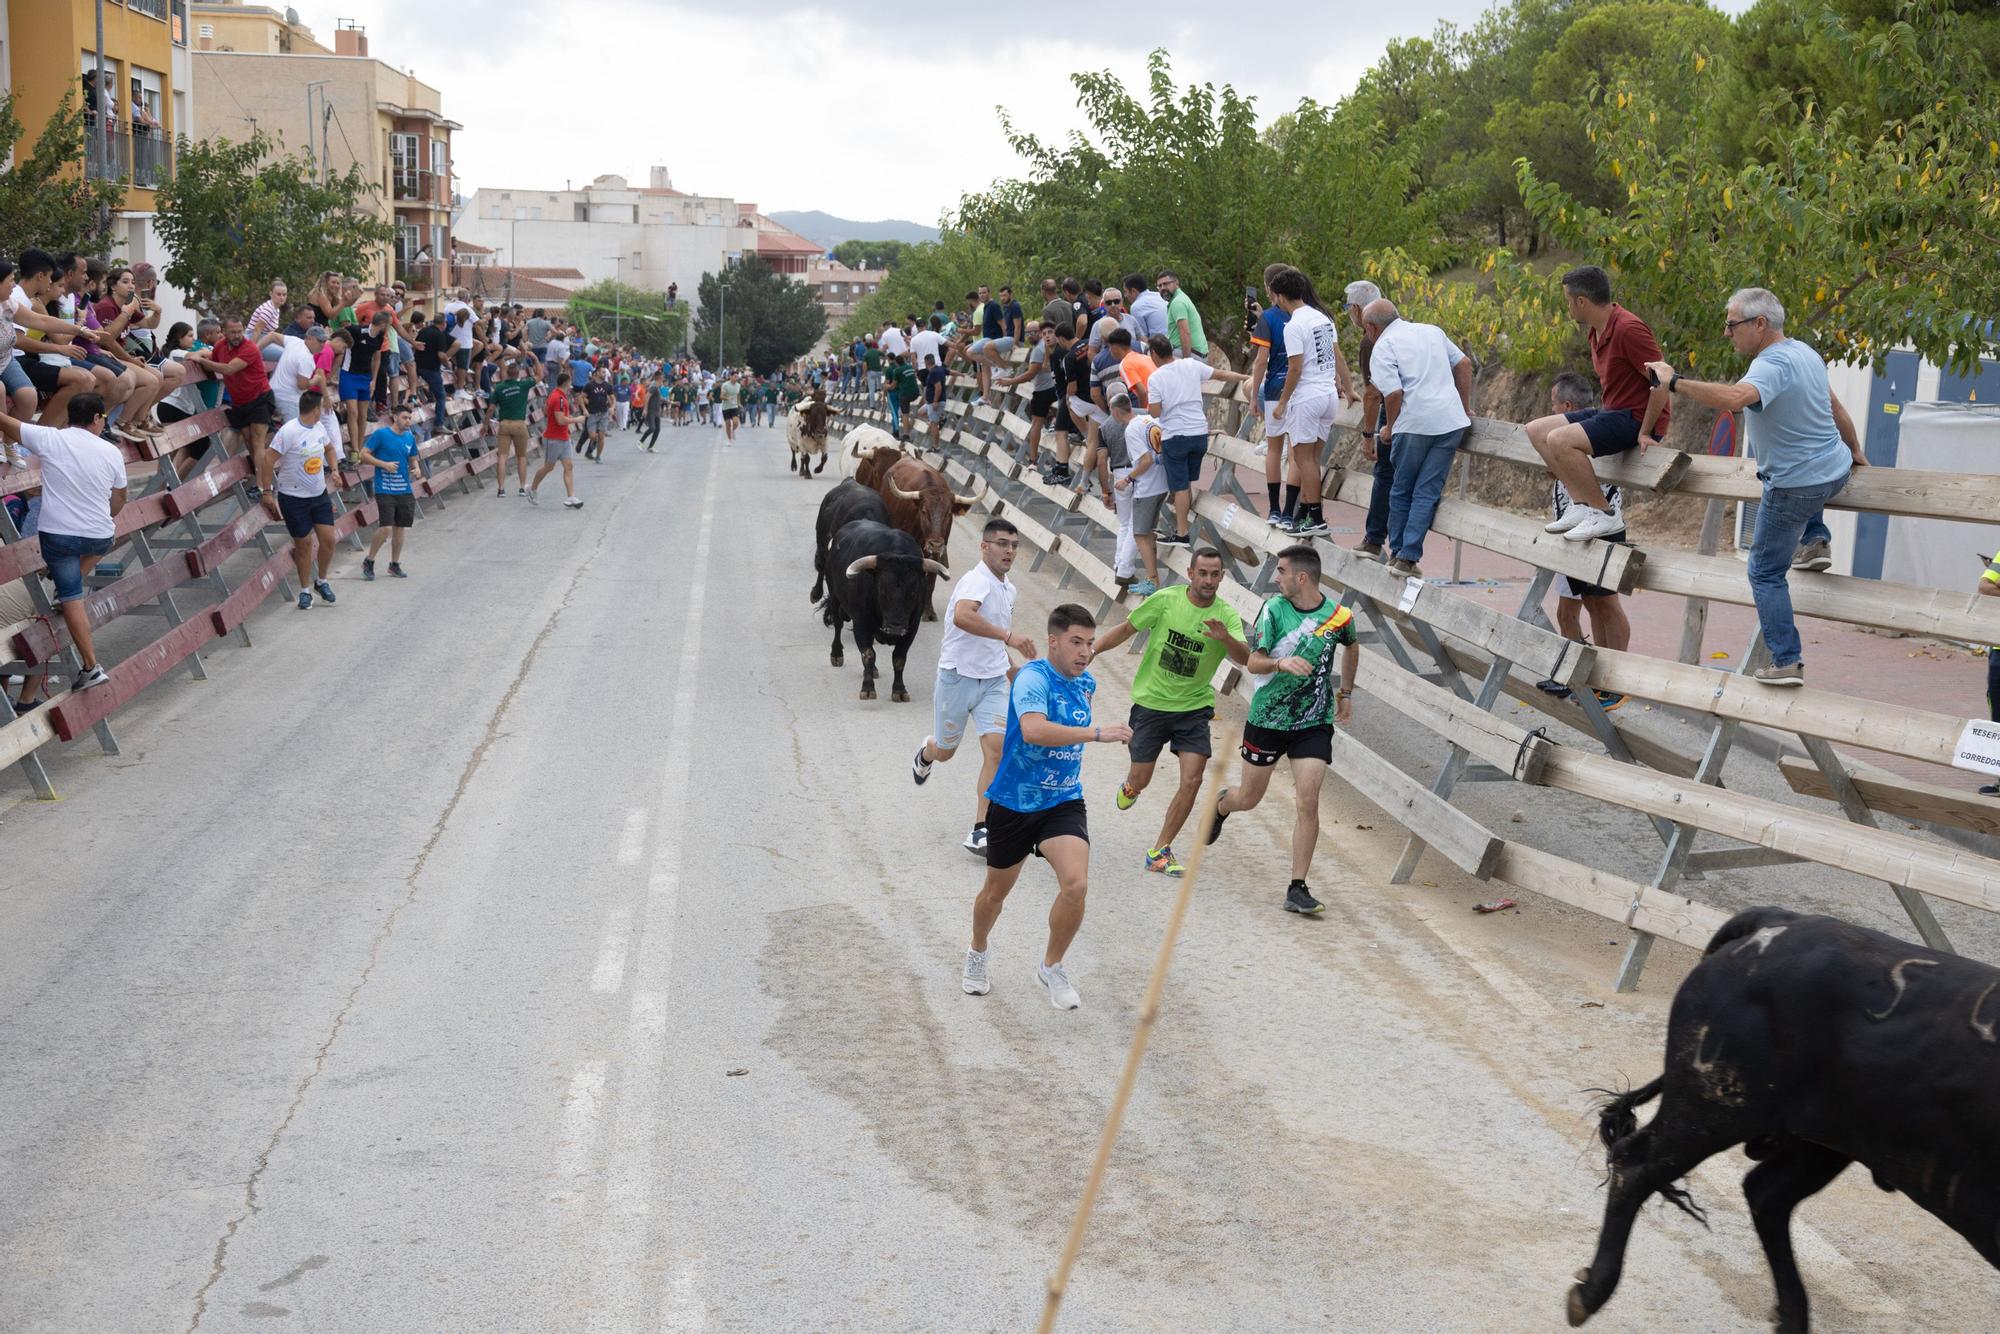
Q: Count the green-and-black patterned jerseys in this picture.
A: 1